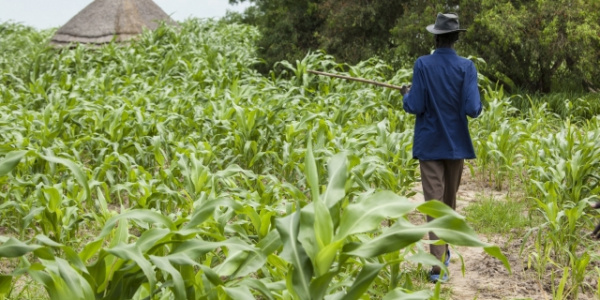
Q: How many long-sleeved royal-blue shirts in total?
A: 1